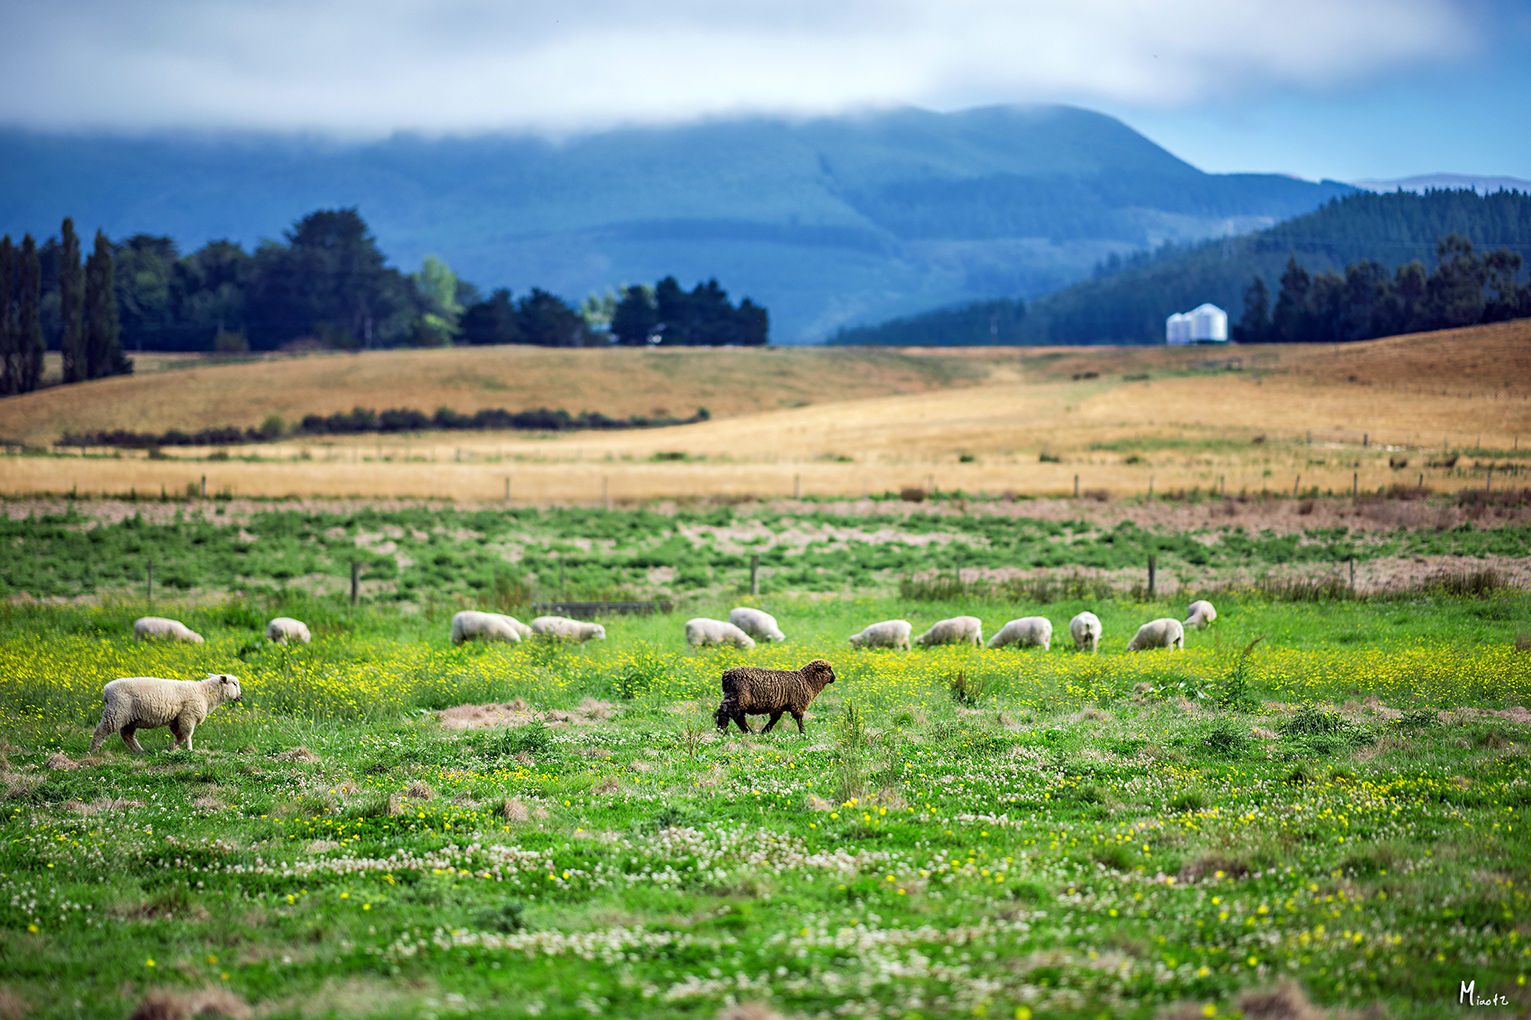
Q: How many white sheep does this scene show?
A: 14